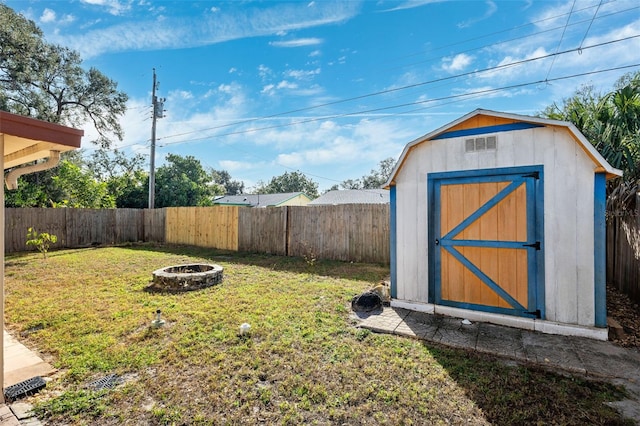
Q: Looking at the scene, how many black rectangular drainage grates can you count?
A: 2